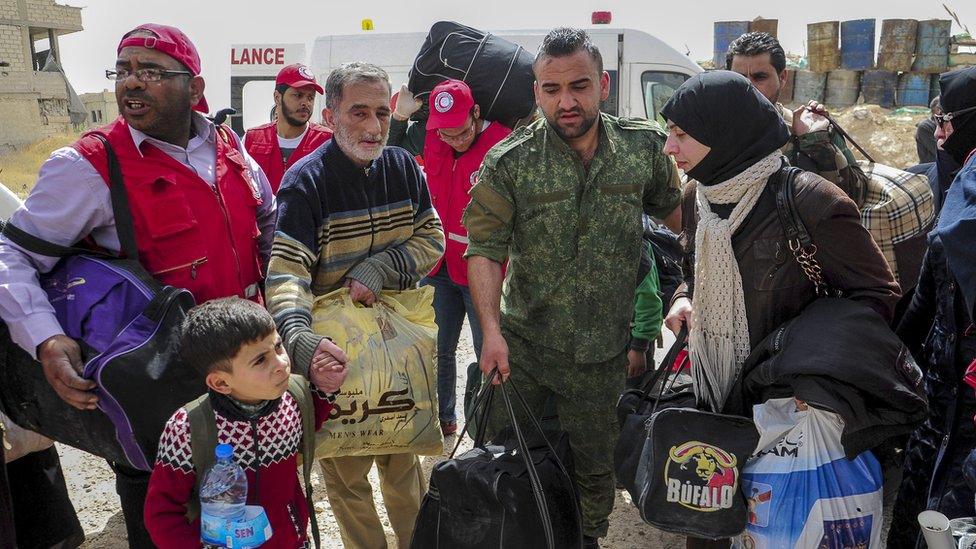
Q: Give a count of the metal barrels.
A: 12